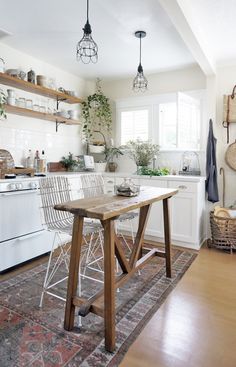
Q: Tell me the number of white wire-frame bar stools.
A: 2